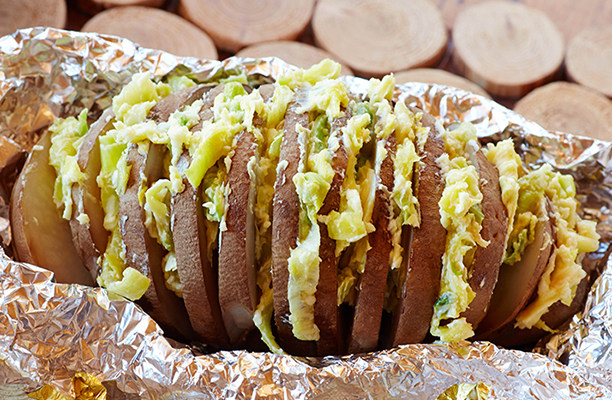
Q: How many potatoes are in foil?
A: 1